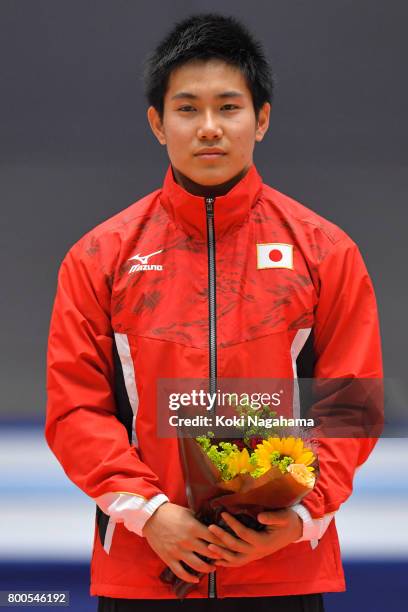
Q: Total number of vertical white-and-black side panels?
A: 2